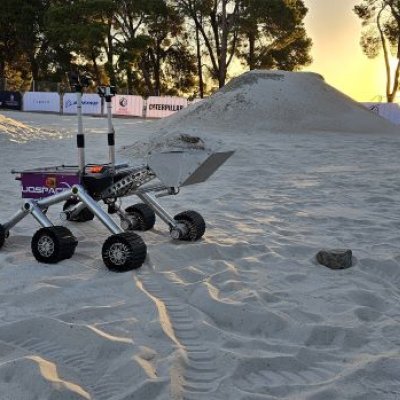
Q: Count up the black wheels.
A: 6